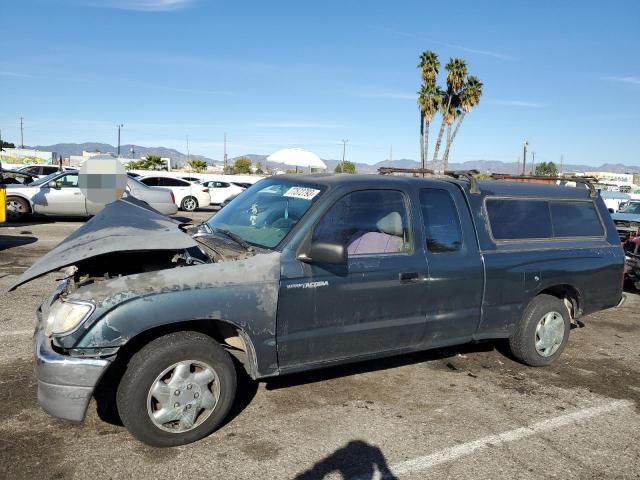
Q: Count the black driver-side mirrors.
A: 1